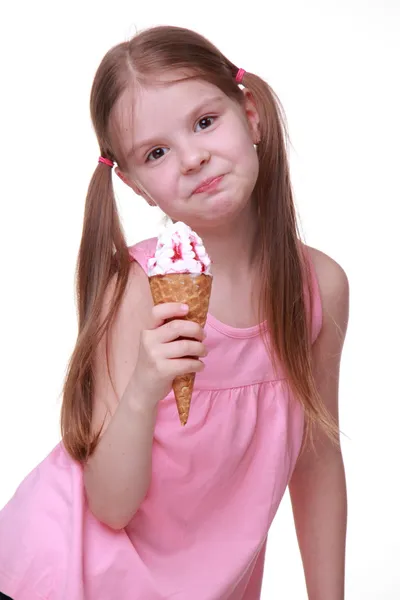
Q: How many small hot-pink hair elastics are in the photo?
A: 2